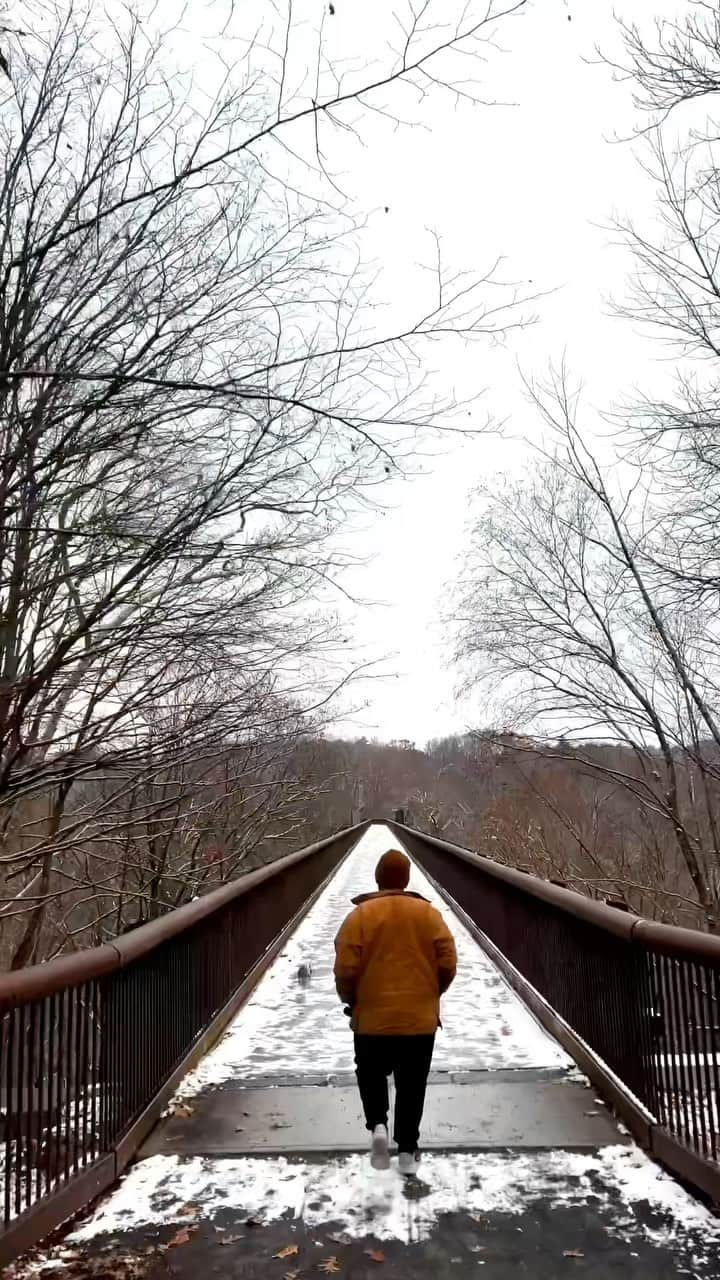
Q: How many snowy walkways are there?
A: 1